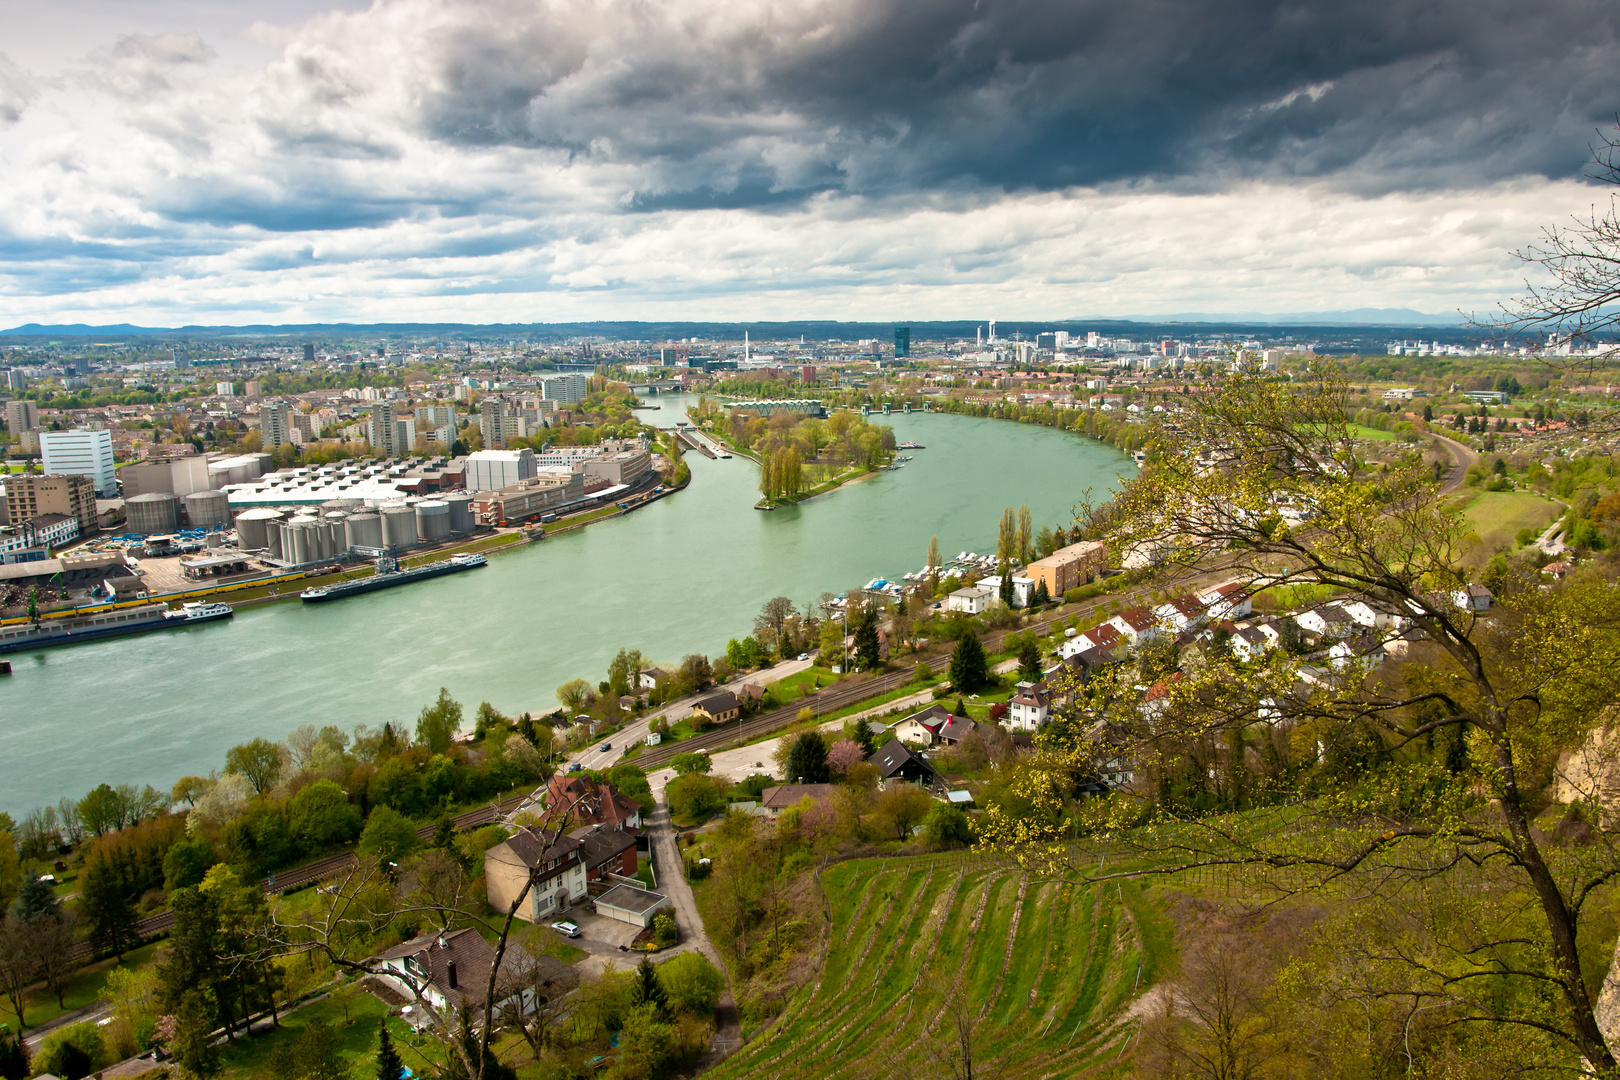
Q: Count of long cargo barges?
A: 2